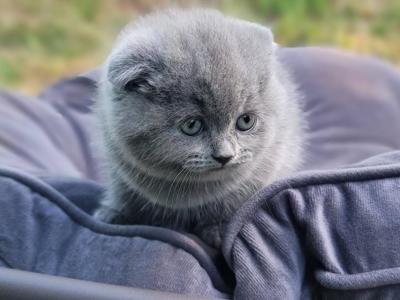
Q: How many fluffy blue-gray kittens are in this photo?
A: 1